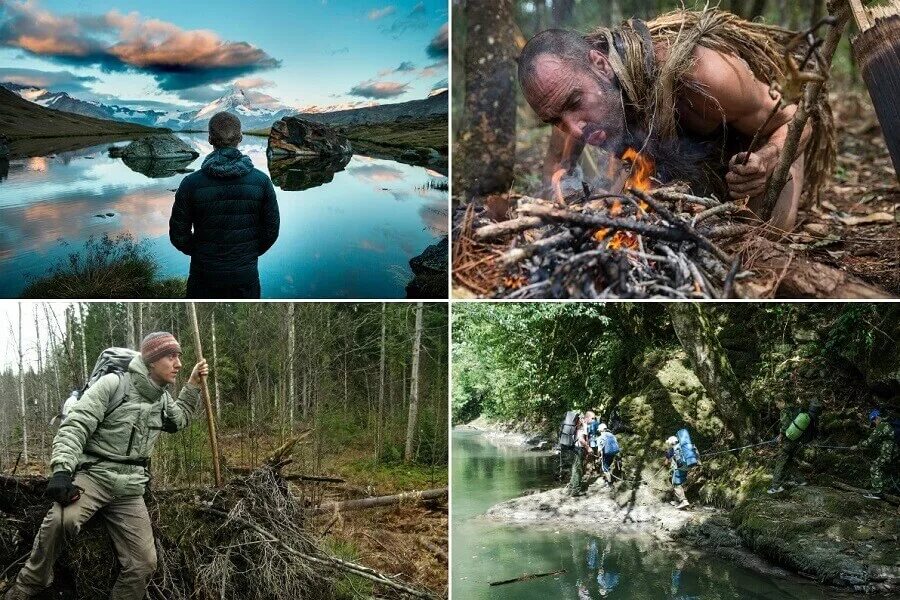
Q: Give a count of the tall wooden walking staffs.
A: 1